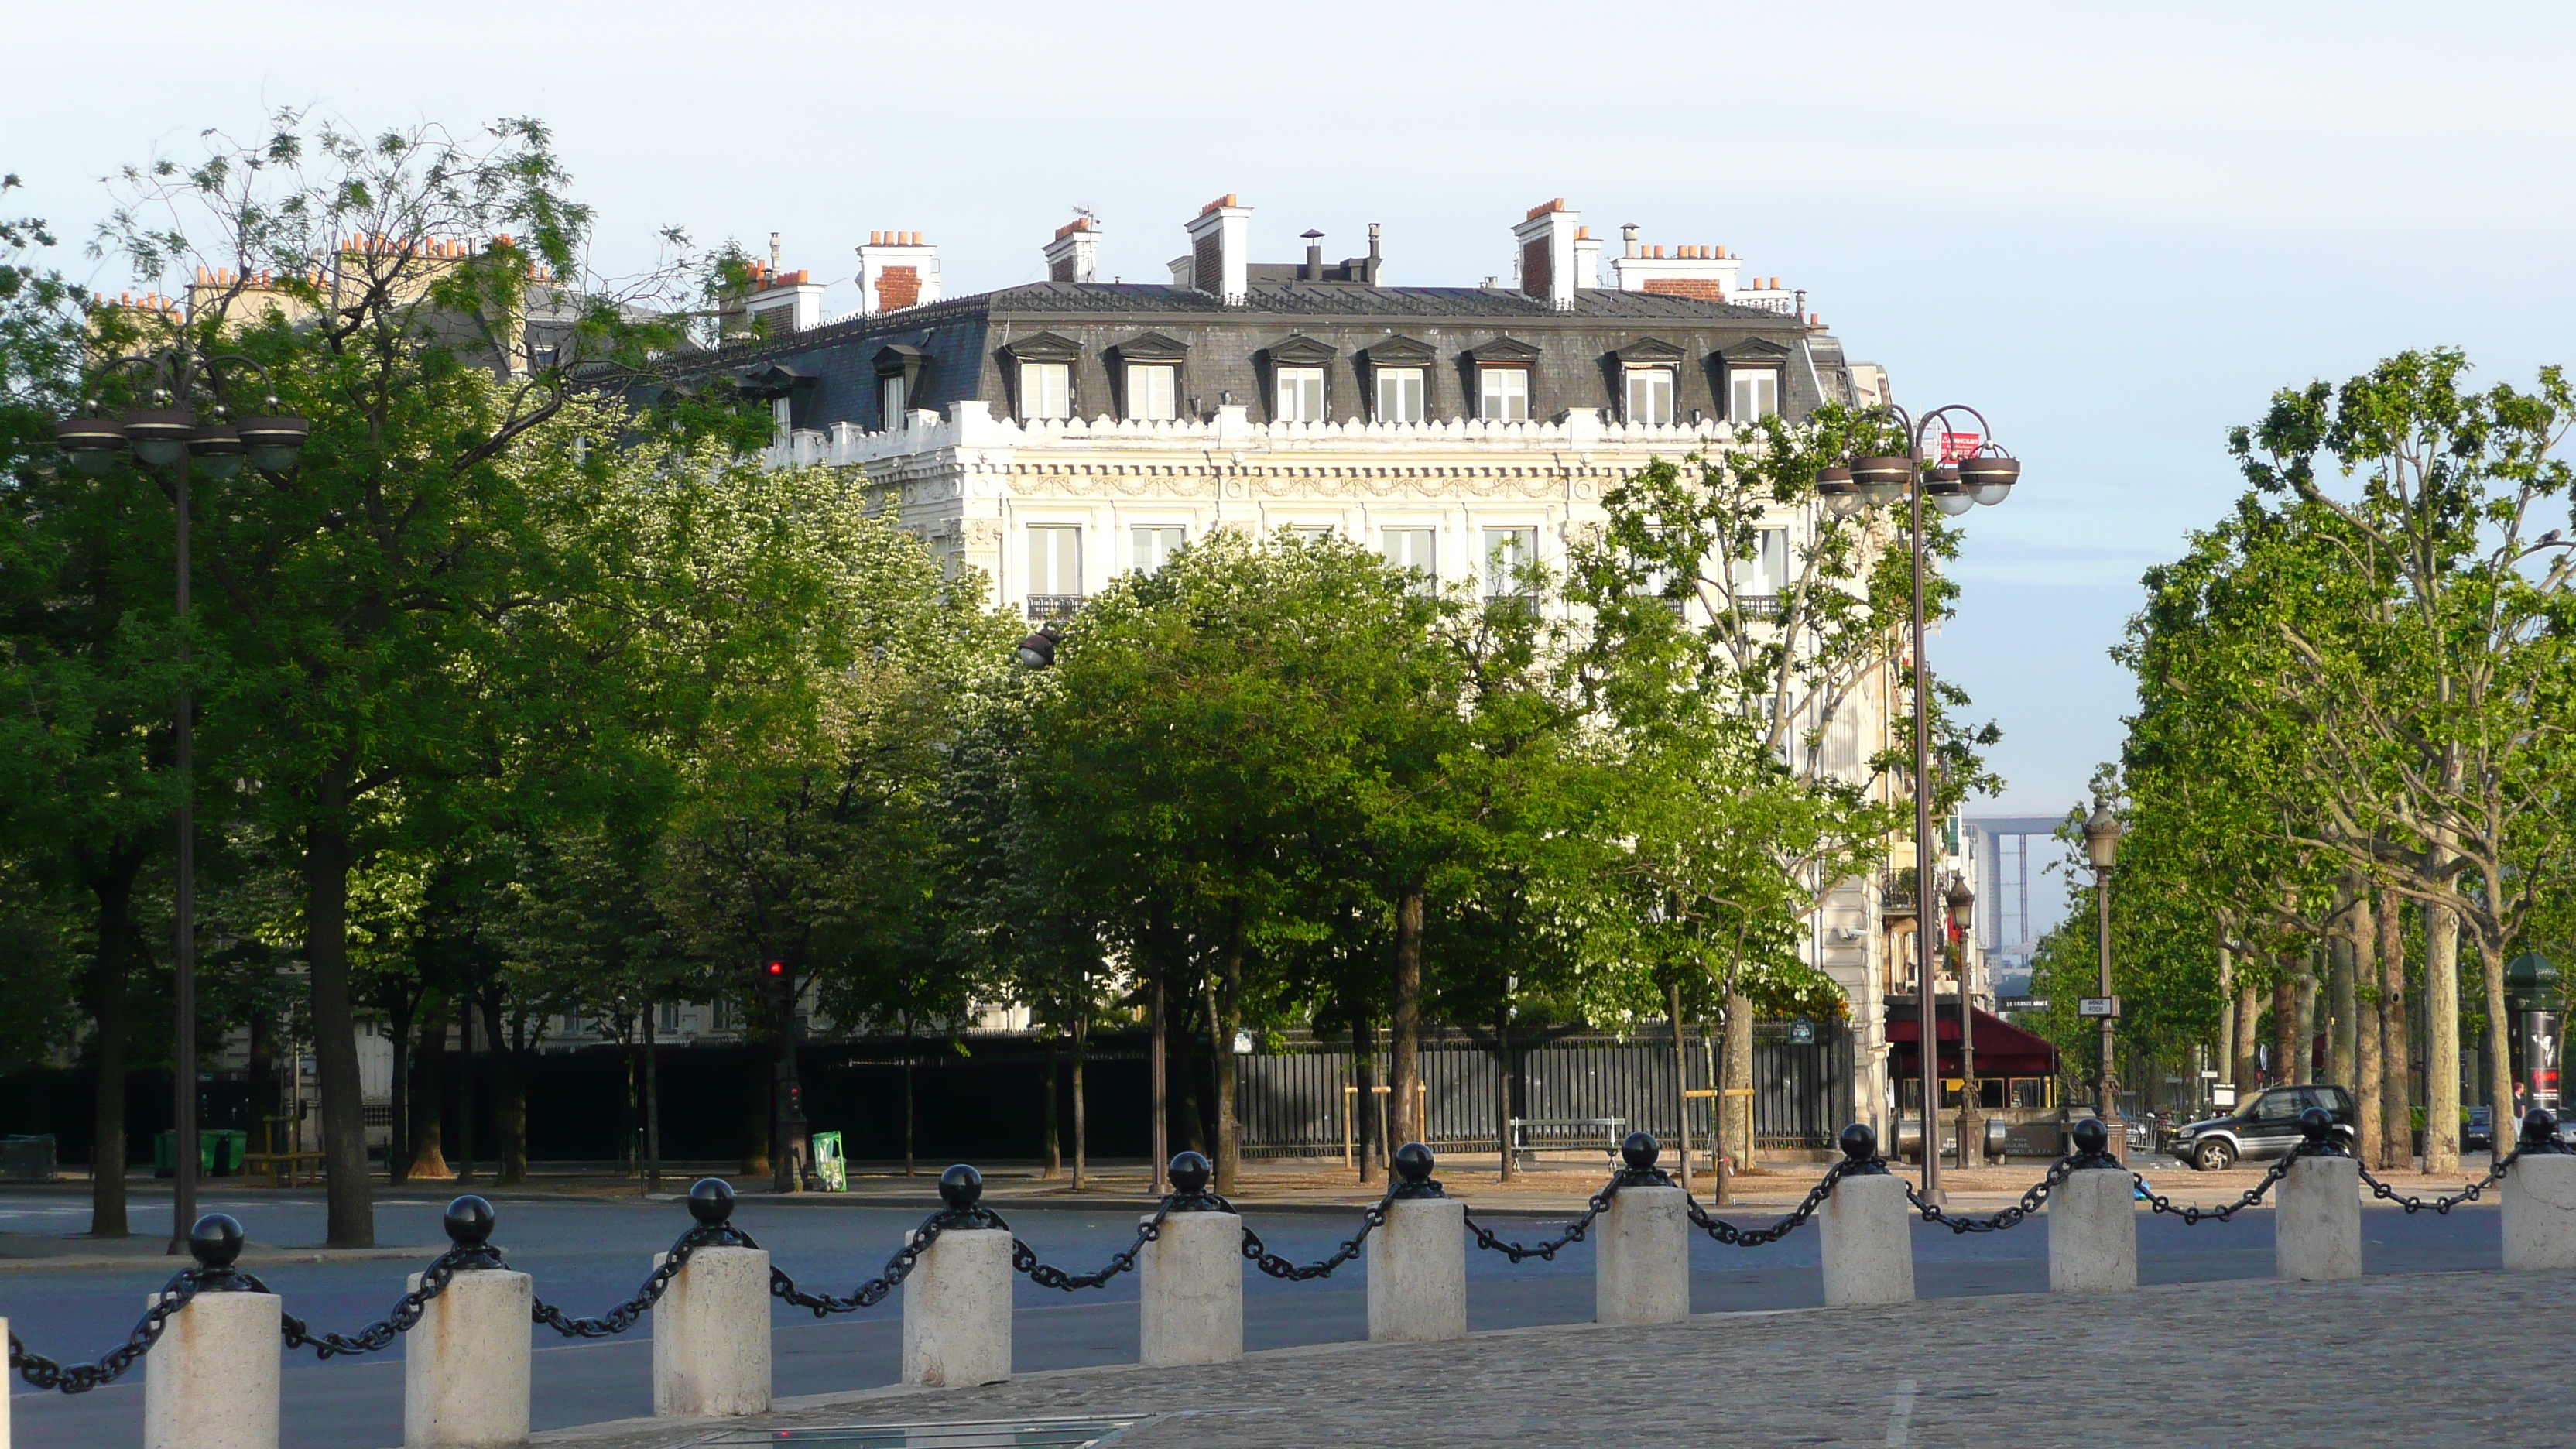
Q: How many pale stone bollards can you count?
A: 11